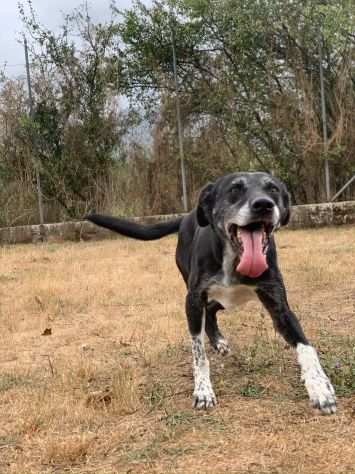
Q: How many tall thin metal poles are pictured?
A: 3